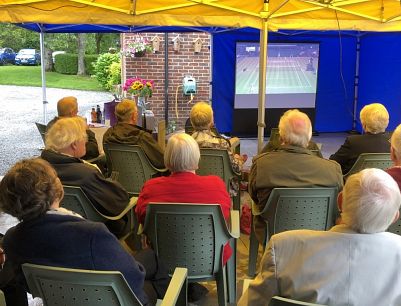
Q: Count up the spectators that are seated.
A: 10